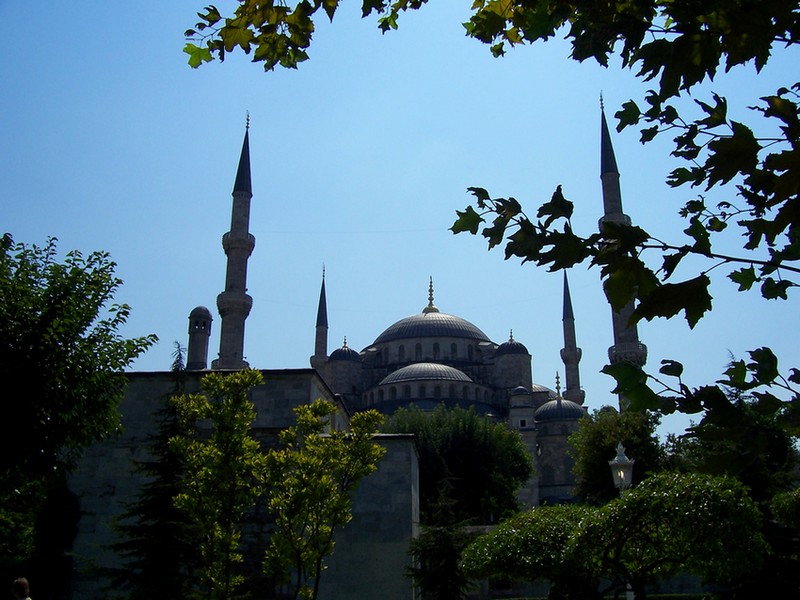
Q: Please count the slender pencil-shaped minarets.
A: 4